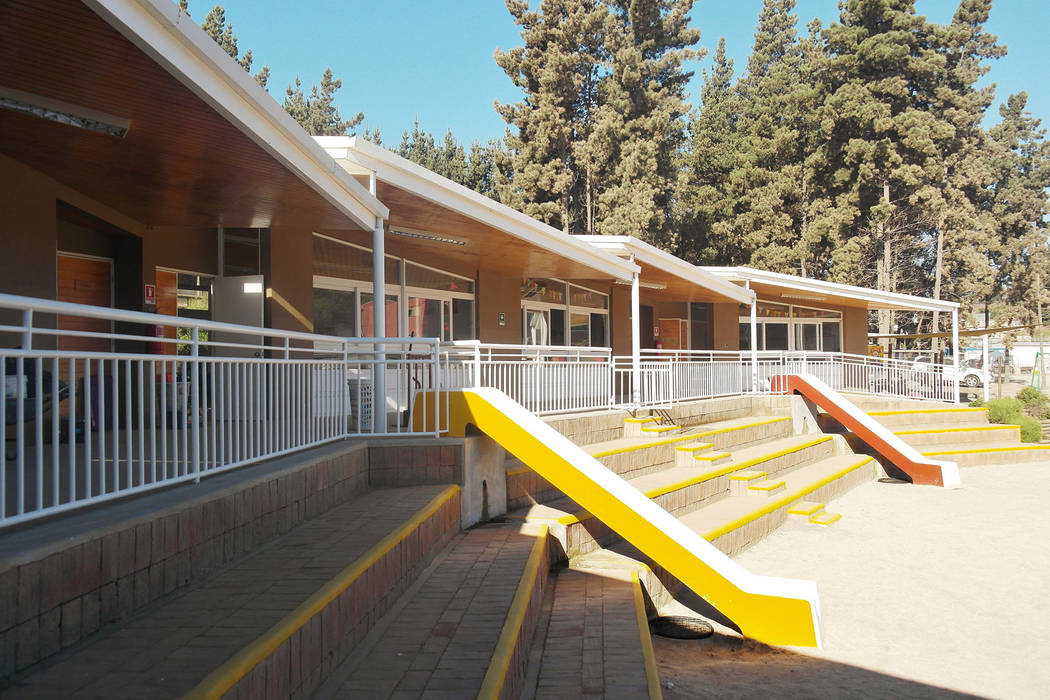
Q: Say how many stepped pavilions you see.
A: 4